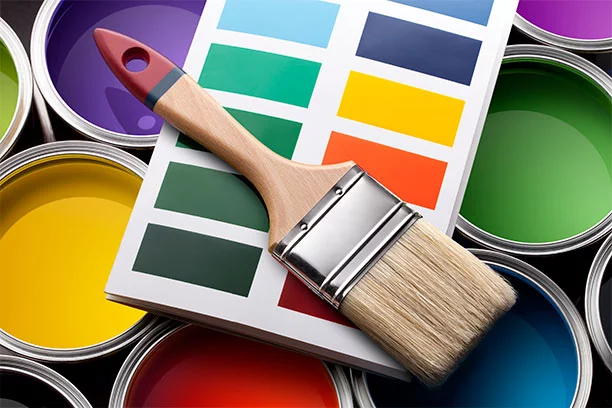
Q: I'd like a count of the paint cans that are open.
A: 9